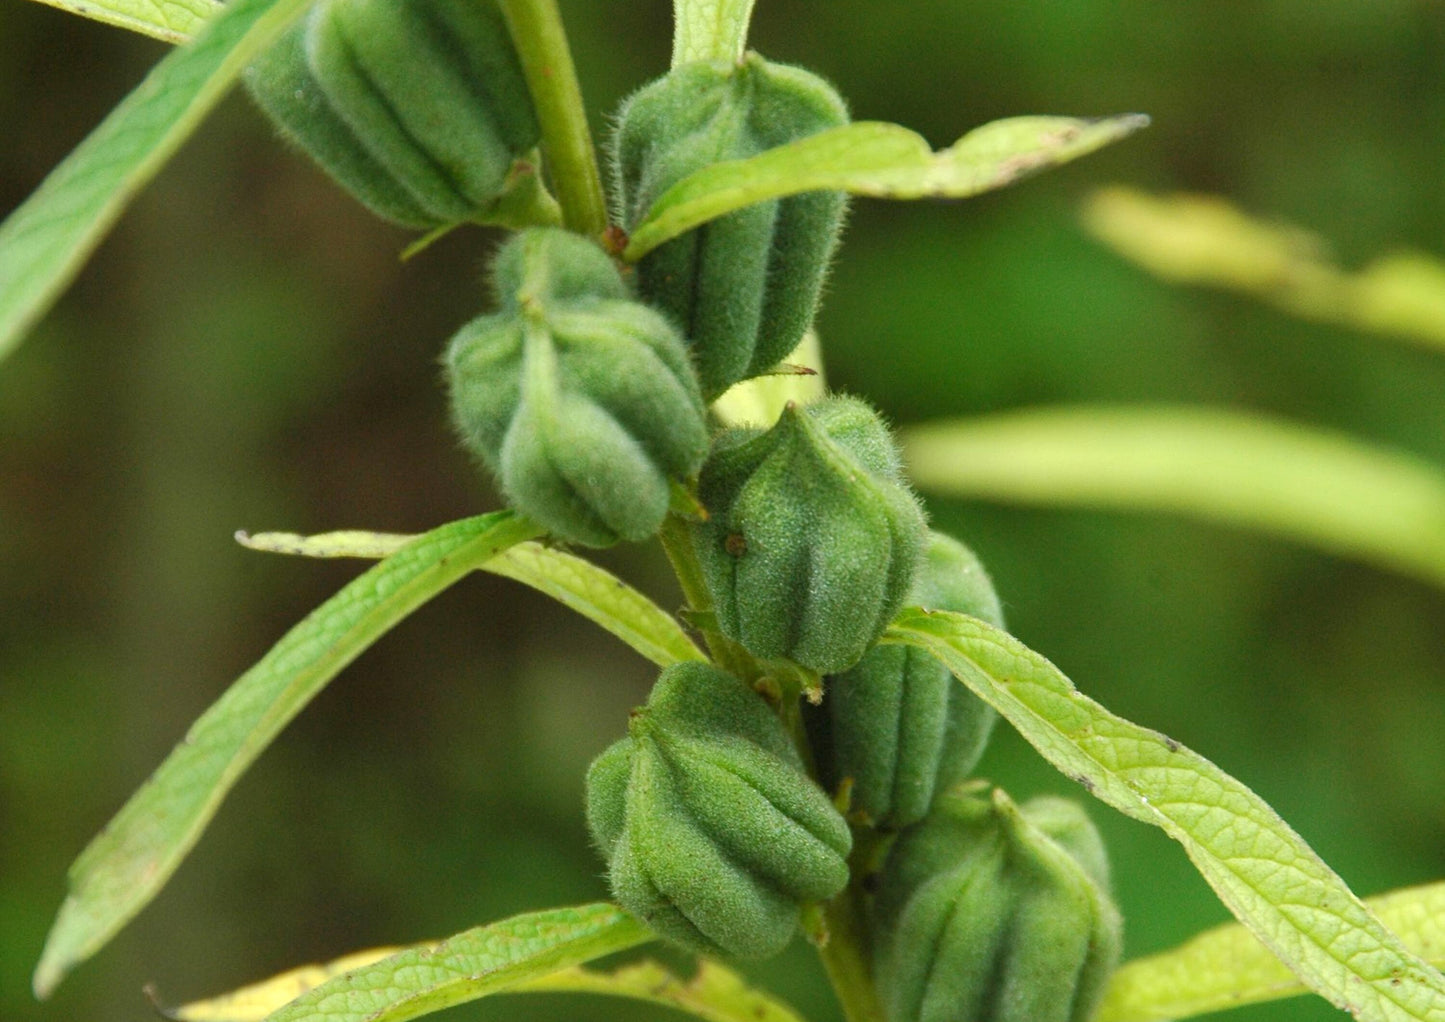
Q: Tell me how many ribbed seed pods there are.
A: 7